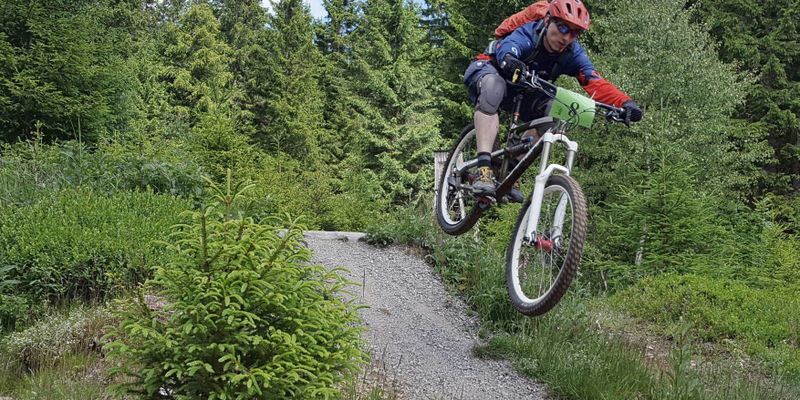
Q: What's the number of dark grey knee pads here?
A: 1